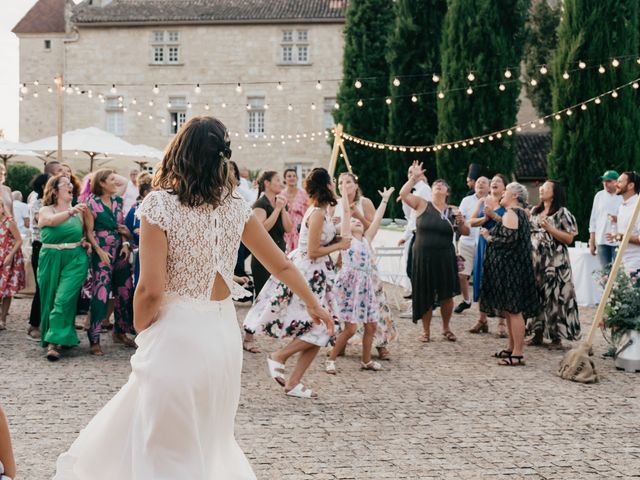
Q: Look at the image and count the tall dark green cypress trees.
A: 4